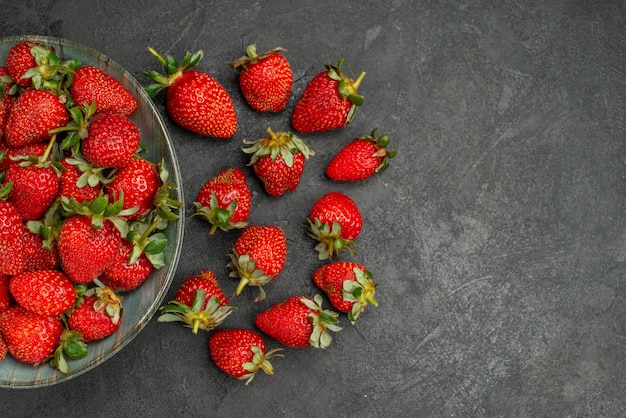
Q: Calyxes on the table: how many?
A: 12